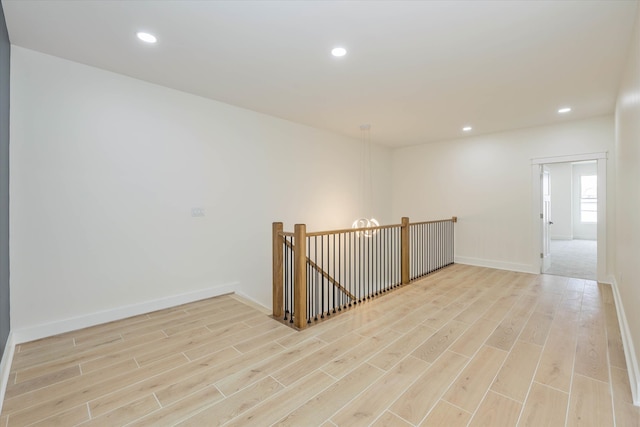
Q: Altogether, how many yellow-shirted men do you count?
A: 0